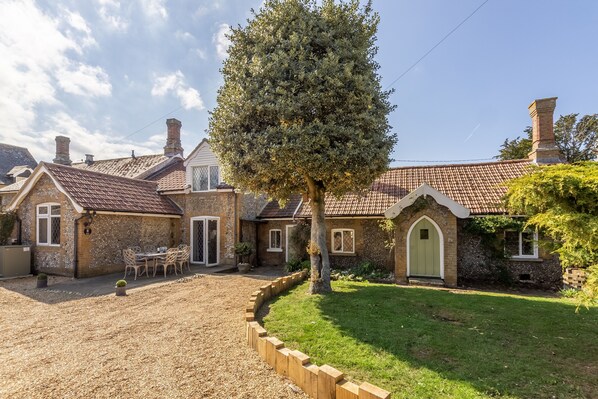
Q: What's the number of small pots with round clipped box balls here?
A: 2